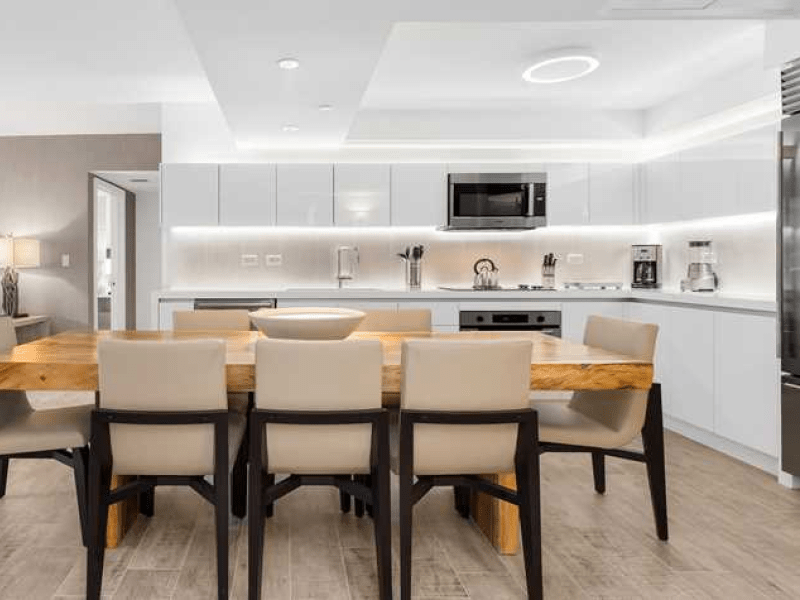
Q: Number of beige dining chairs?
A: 7